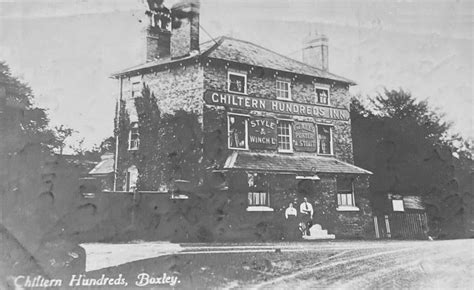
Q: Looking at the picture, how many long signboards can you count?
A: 1